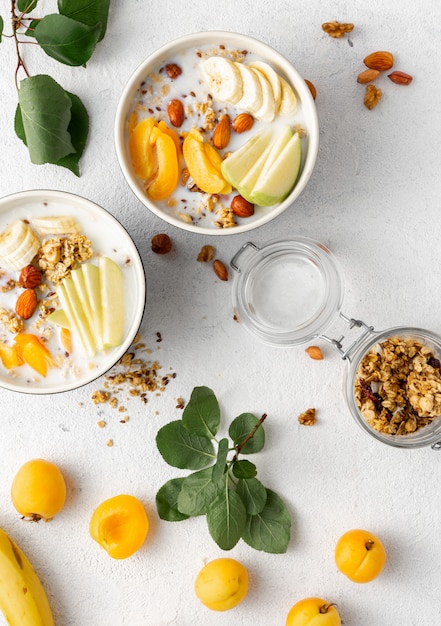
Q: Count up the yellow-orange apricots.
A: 5